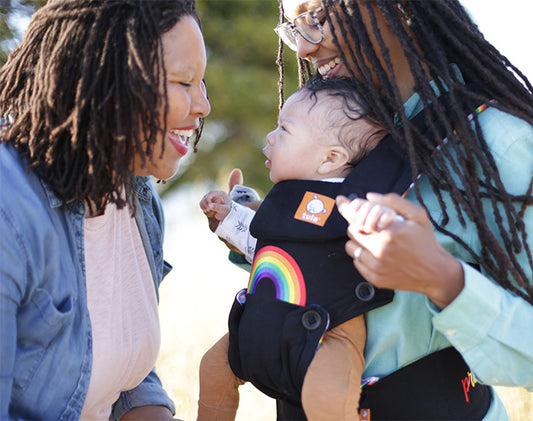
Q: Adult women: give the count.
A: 2